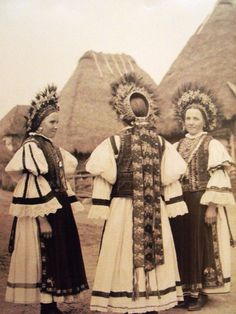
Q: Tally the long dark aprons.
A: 2